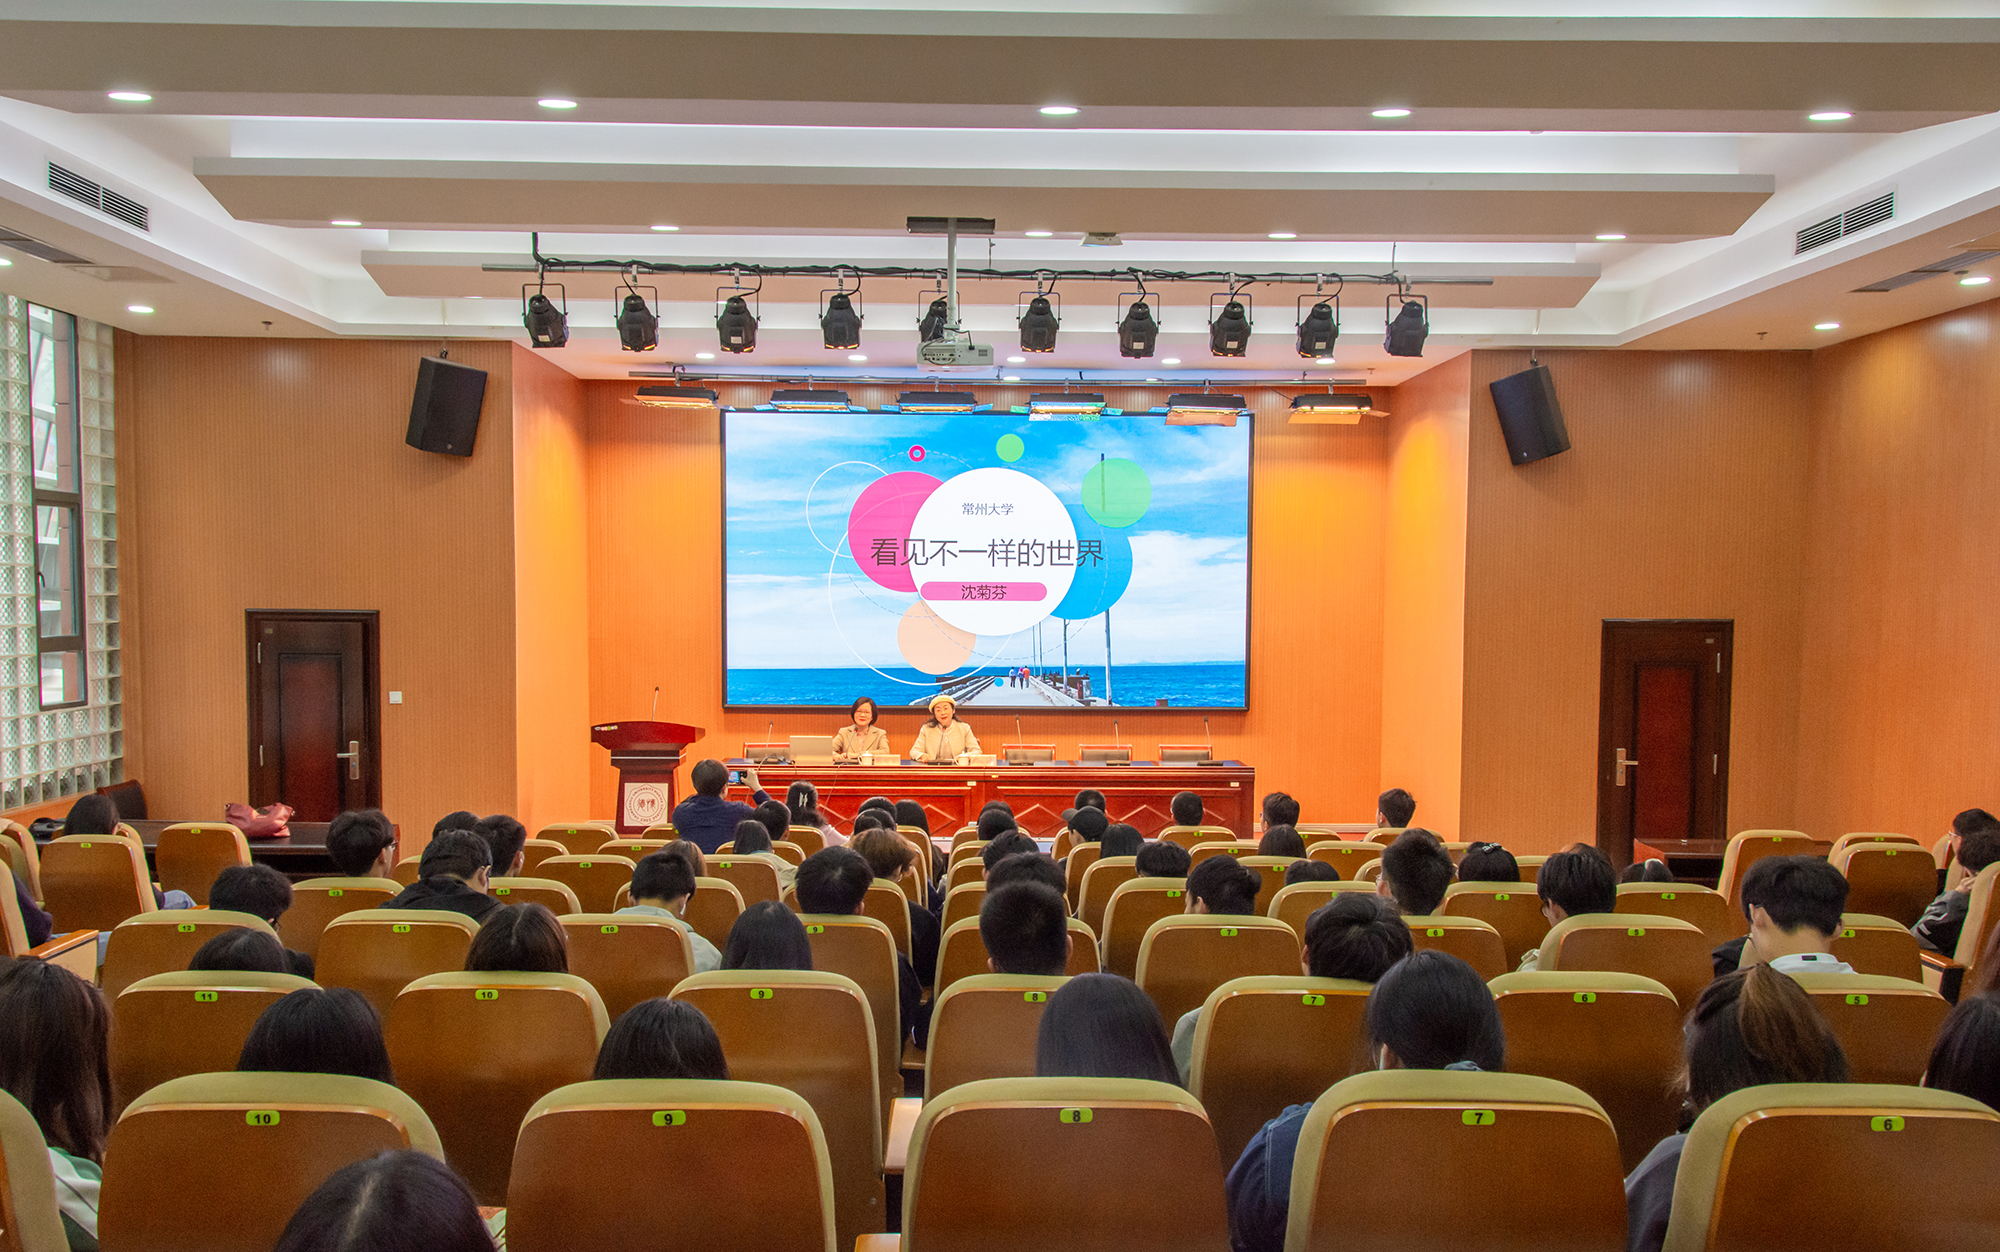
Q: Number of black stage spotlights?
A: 10